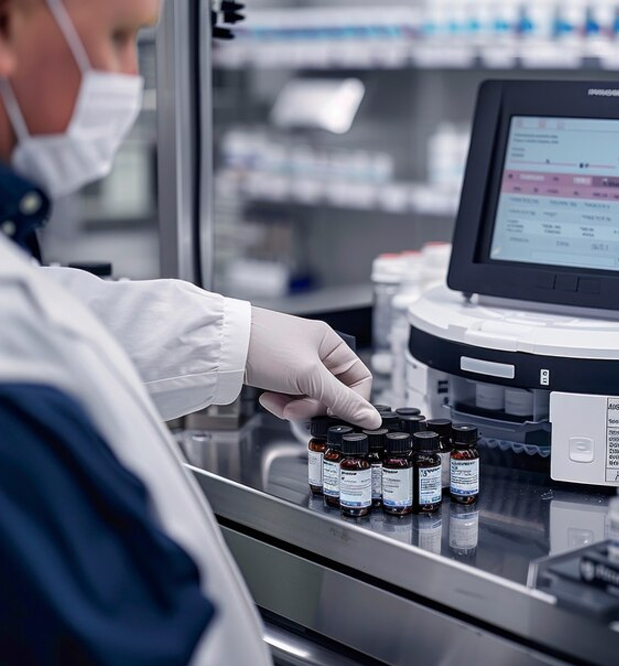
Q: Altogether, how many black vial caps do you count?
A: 12